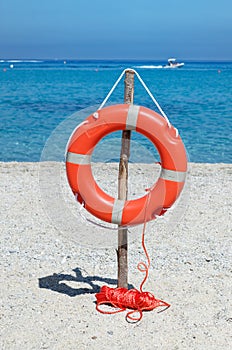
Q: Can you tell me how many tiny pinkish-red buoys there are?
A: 3